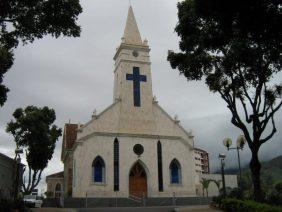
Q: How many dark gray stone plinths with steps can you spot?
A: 1